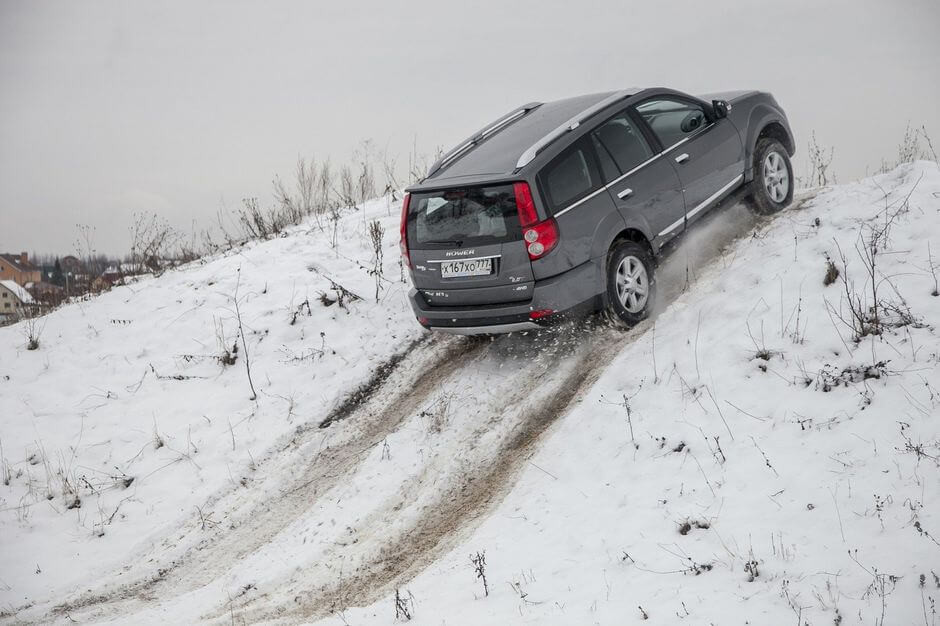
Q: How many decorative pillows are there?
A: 0